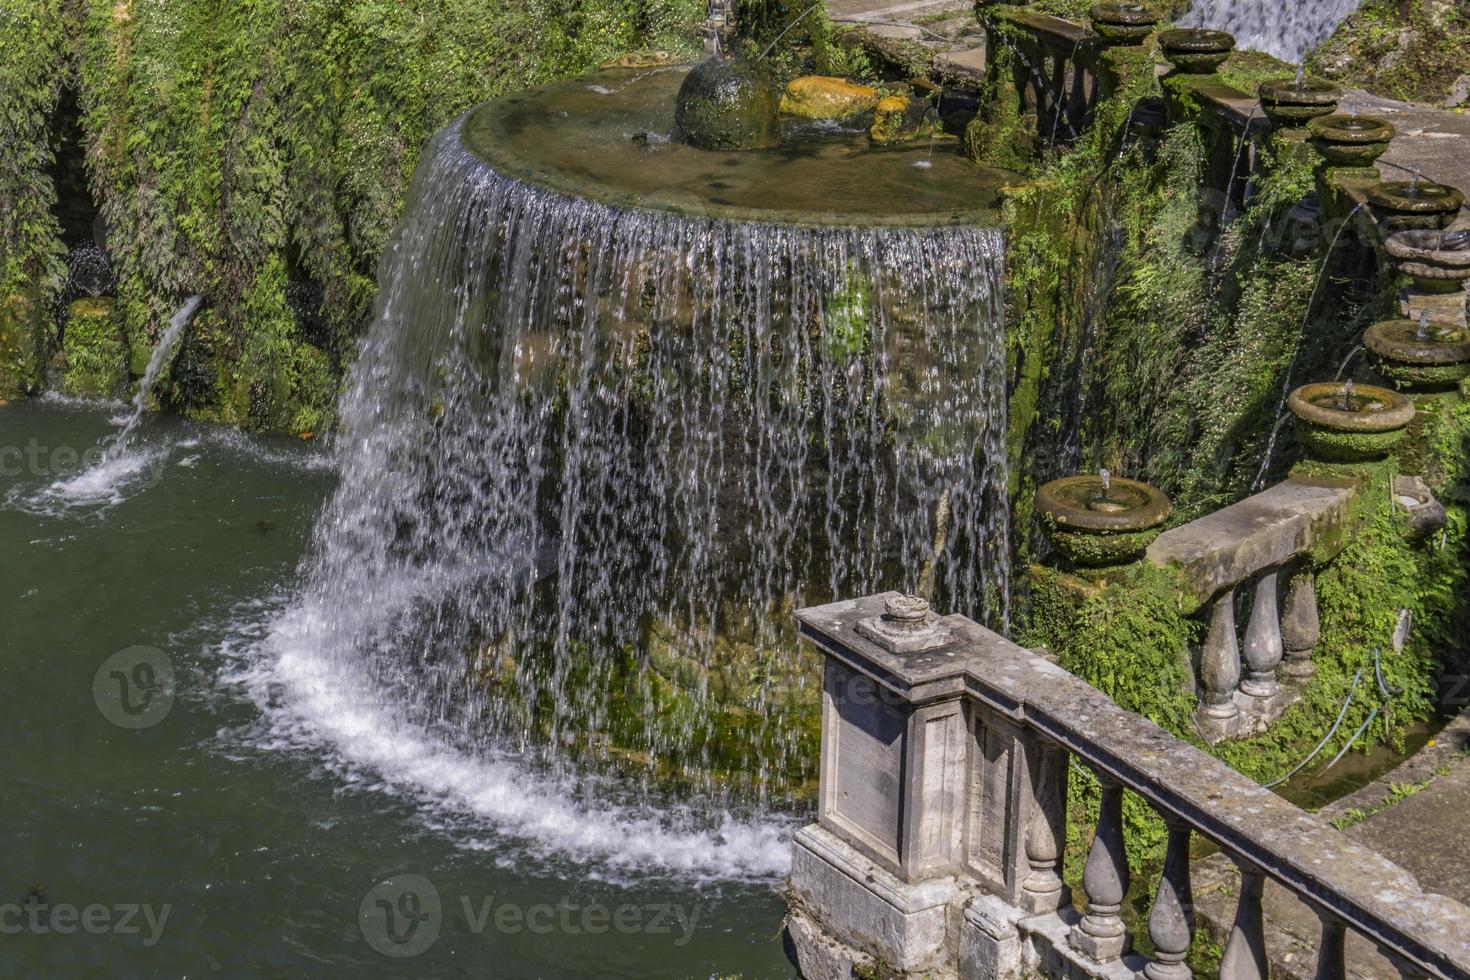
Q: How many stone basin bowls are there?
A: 9